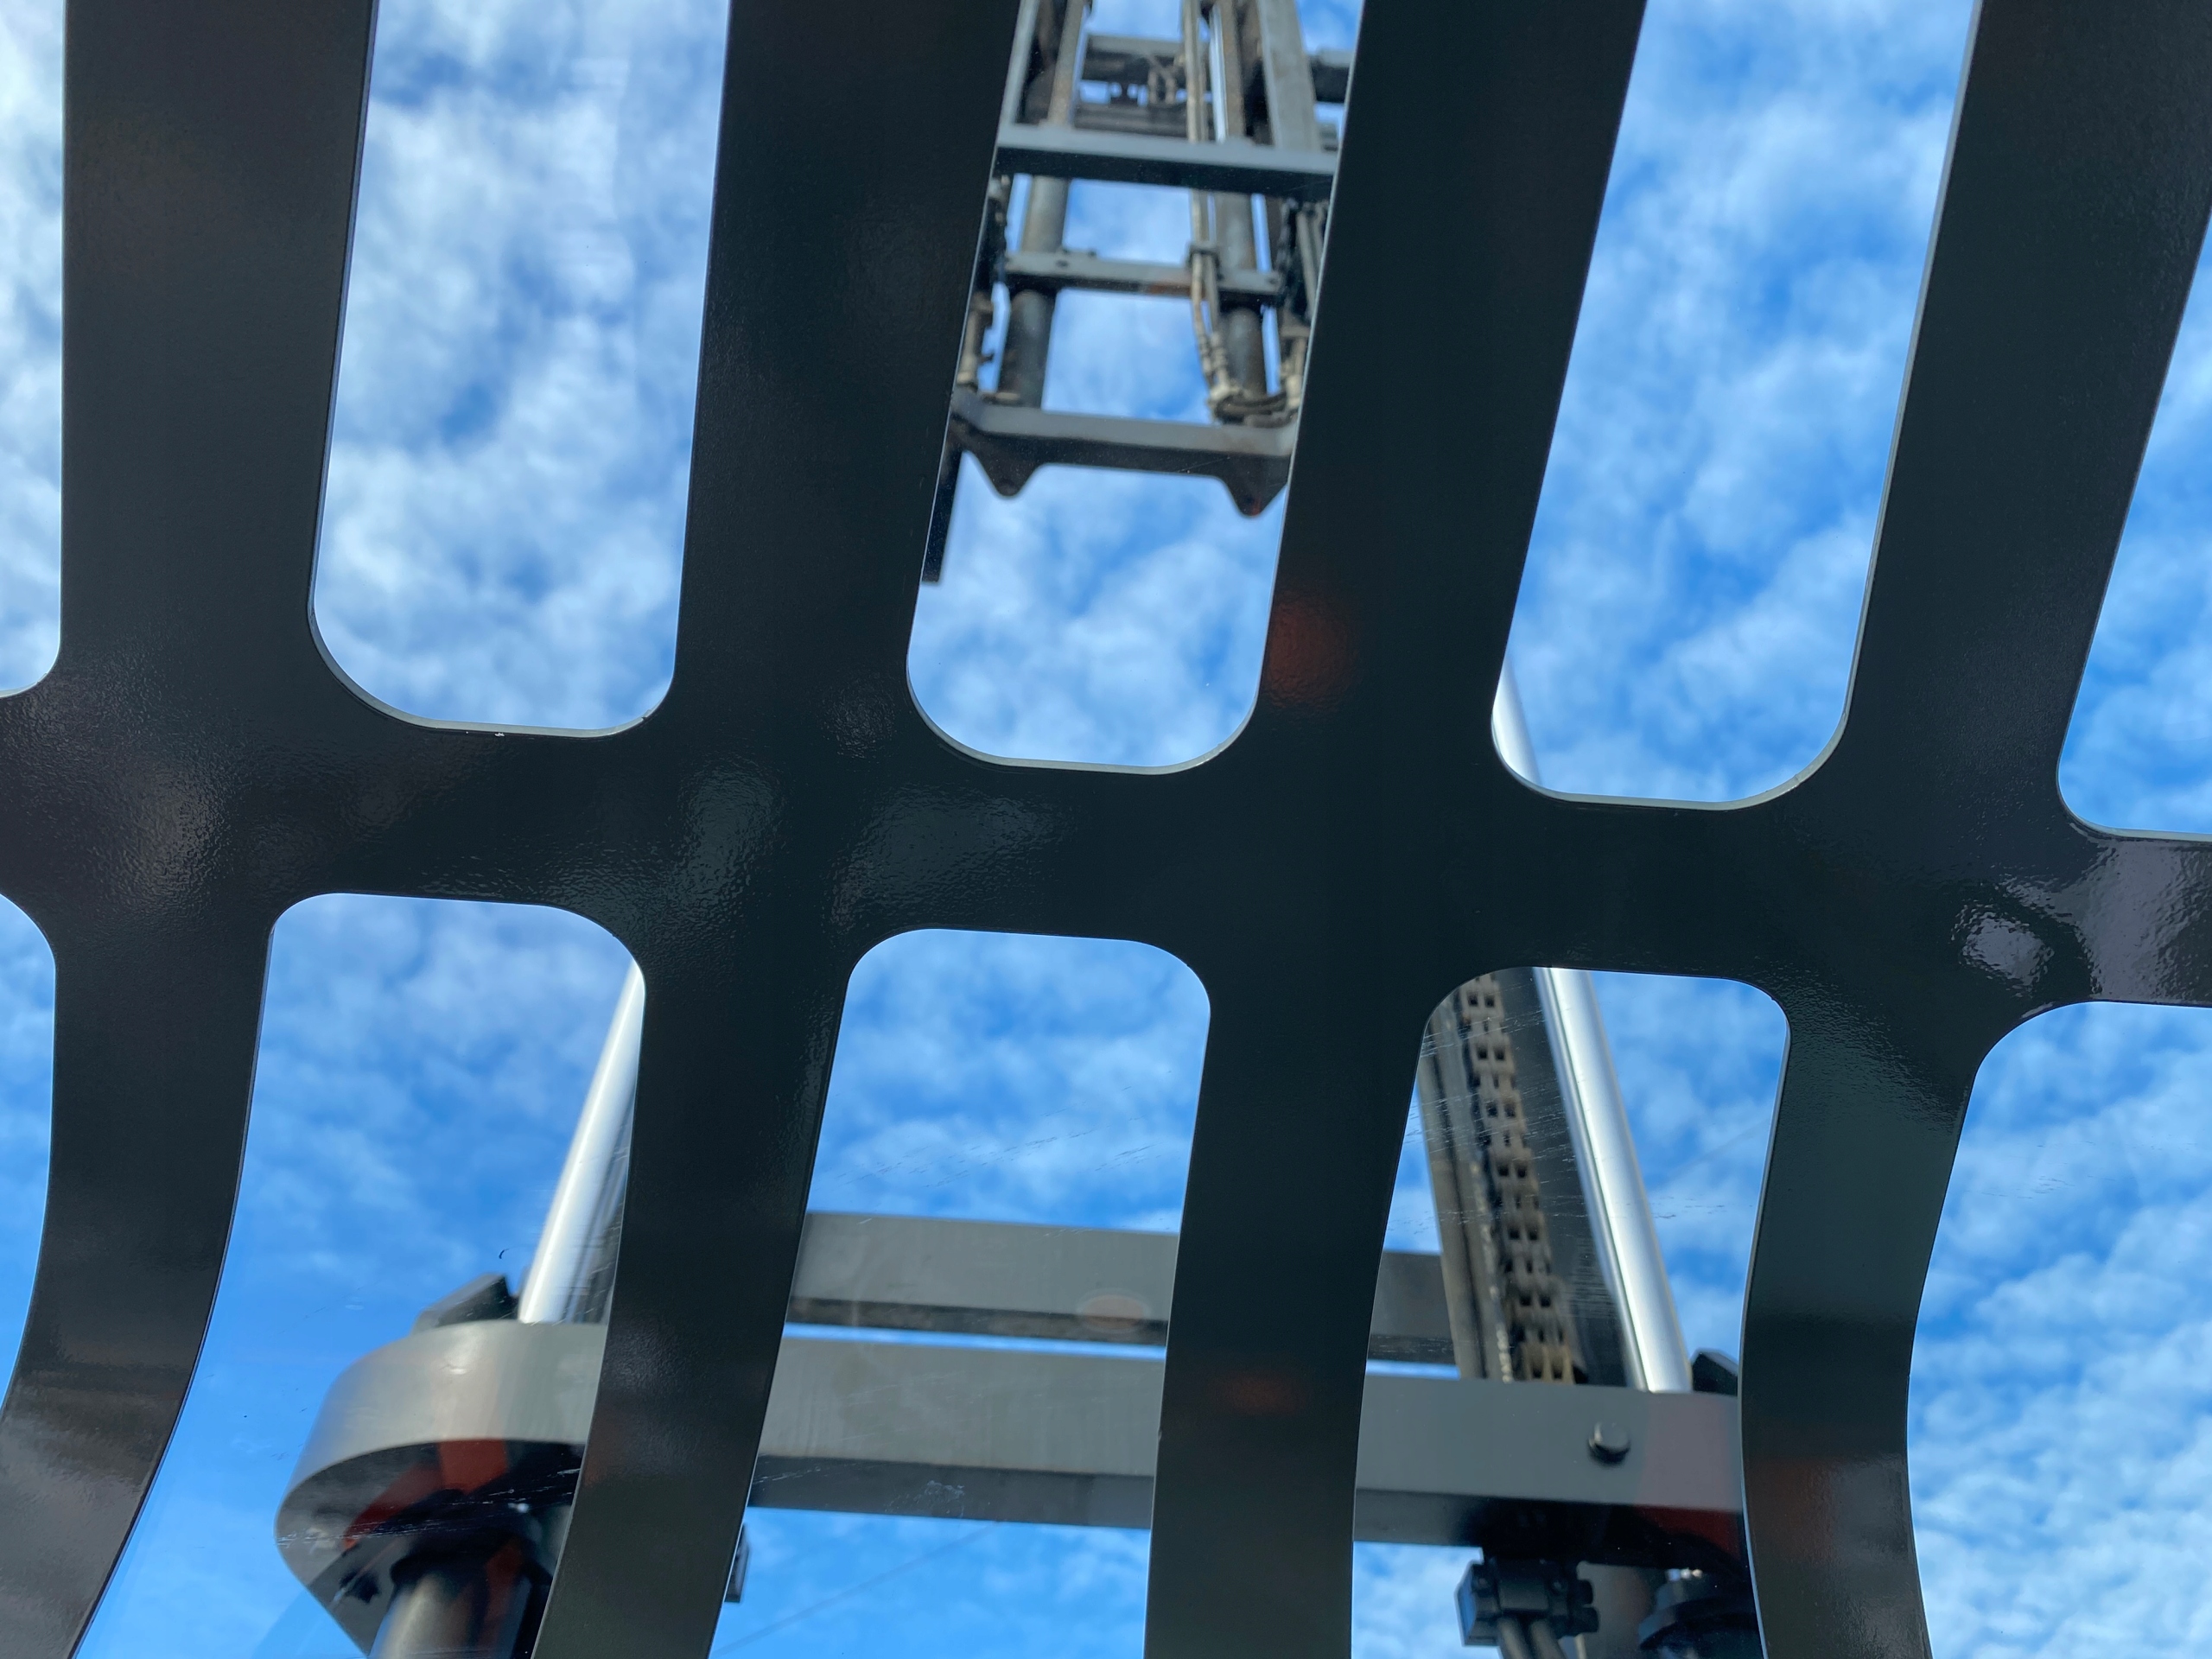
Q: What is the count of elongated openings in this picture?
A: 10